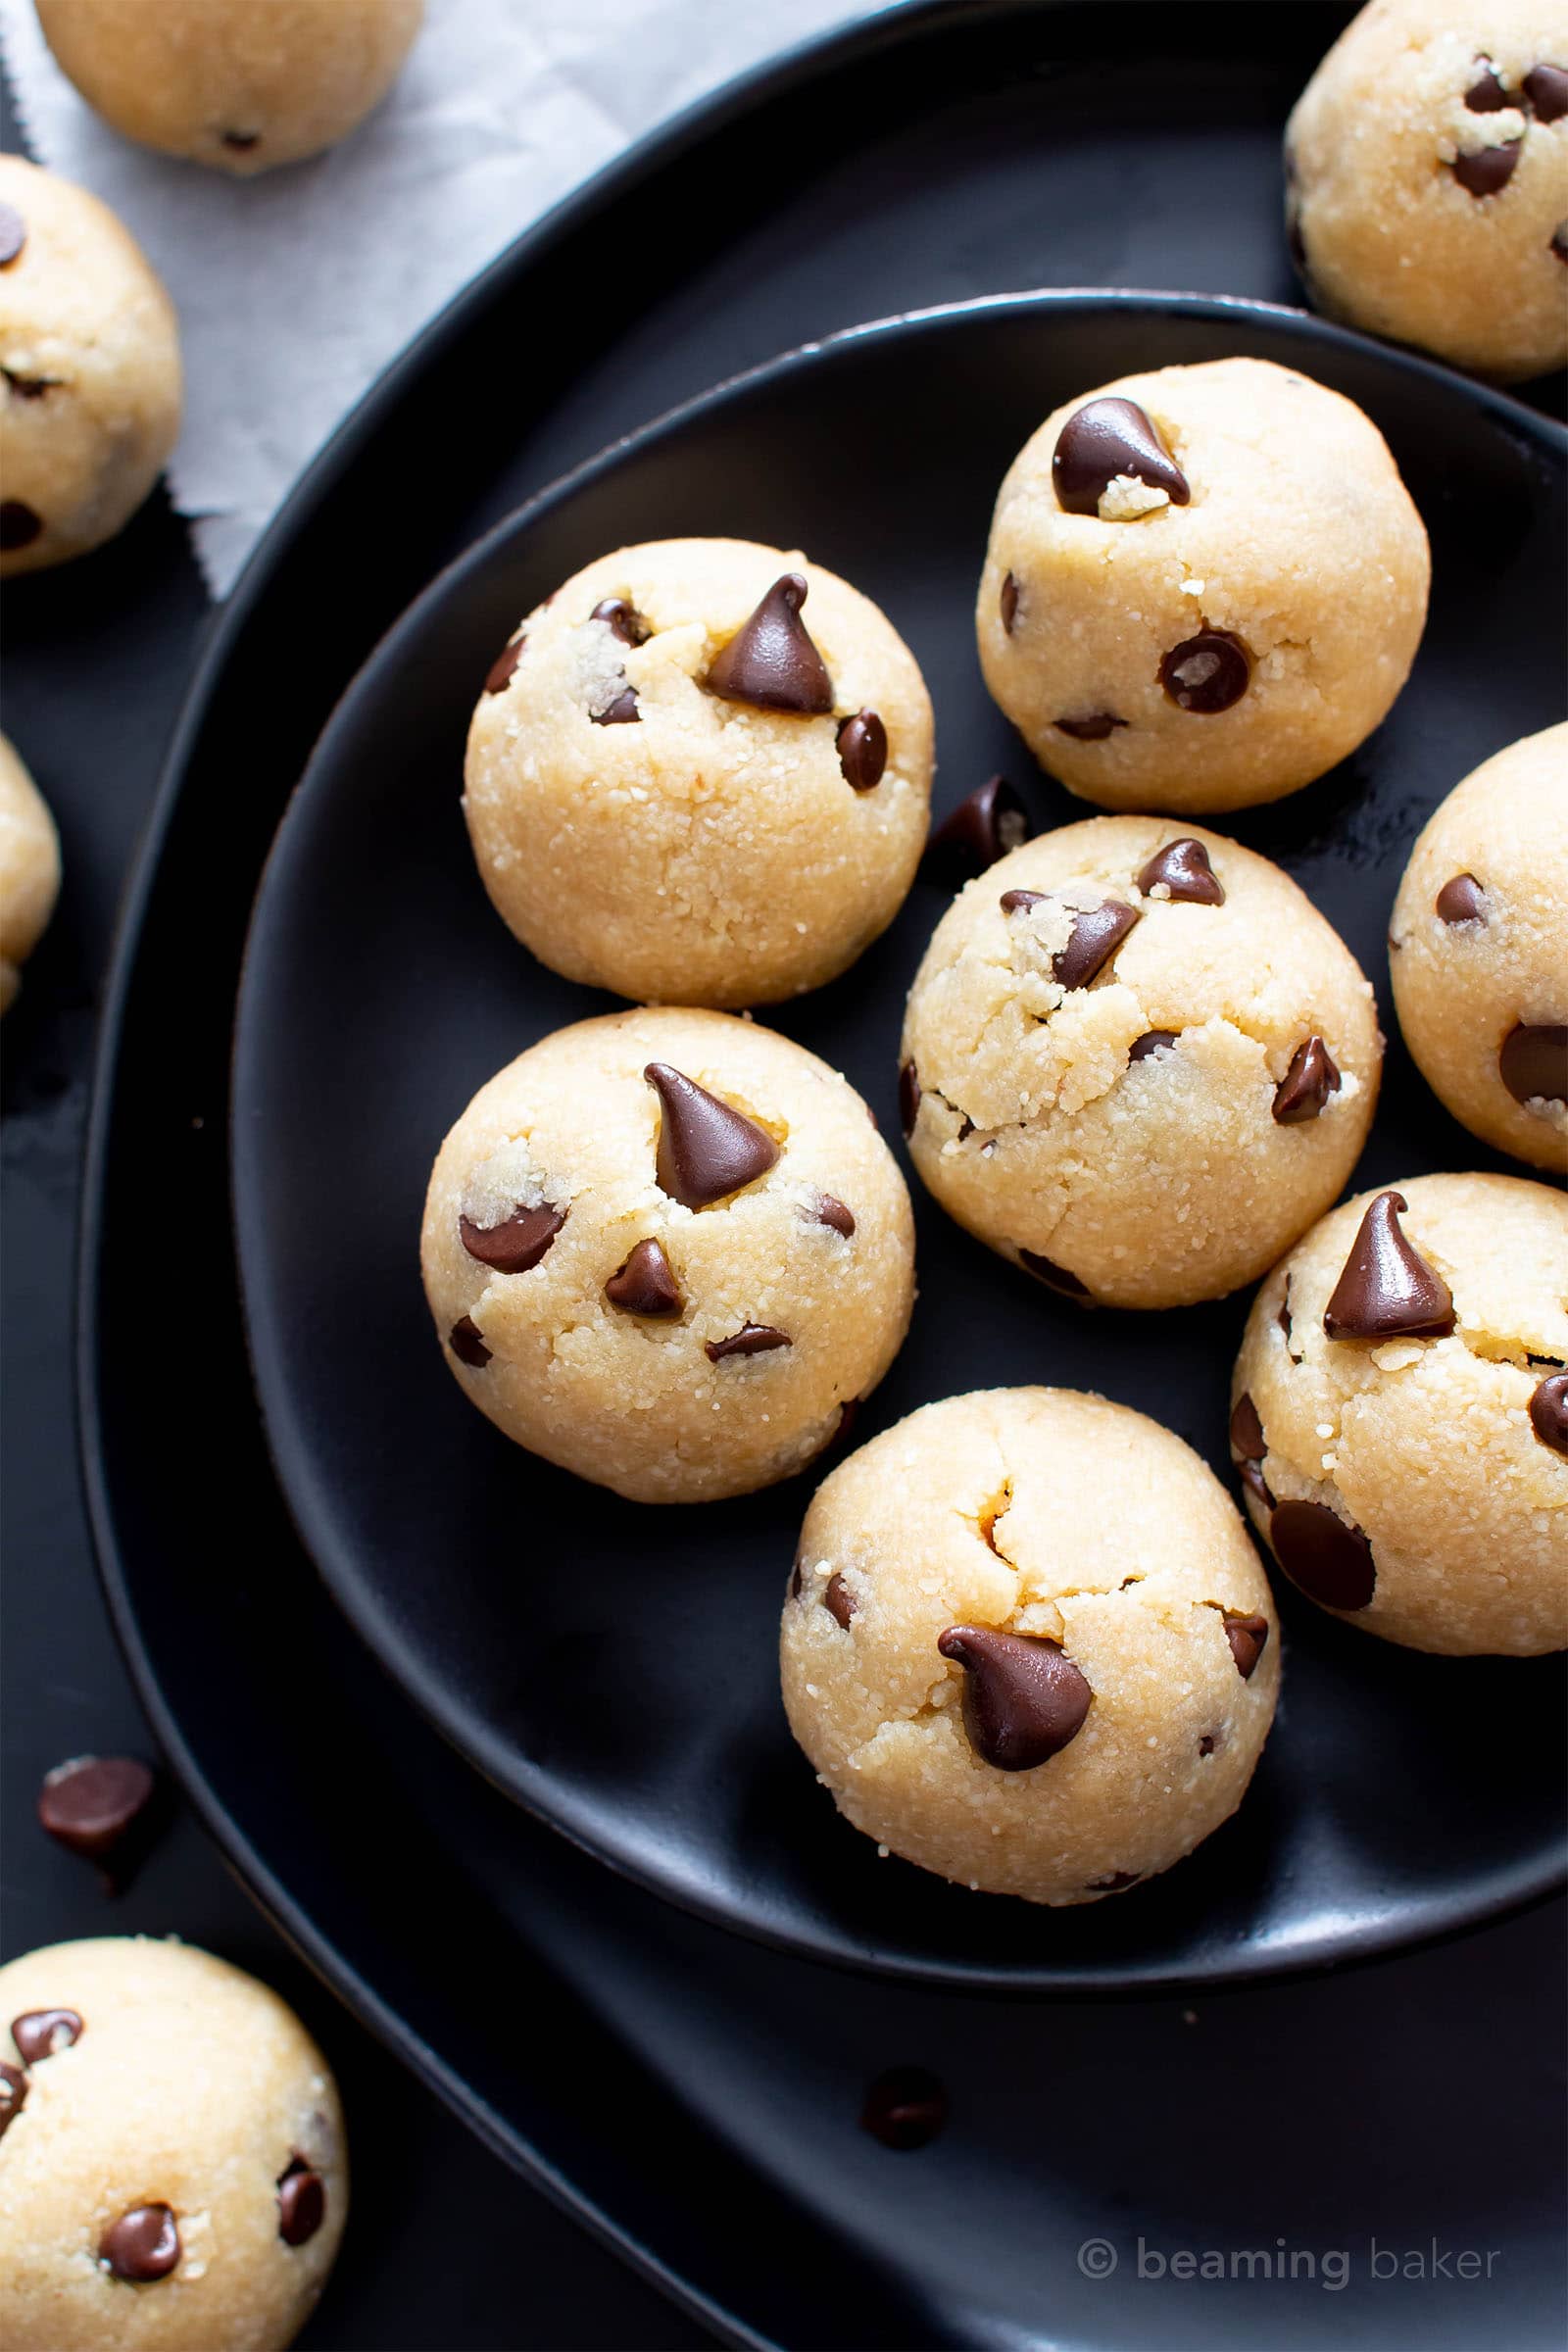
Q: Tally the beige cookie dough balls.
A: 12